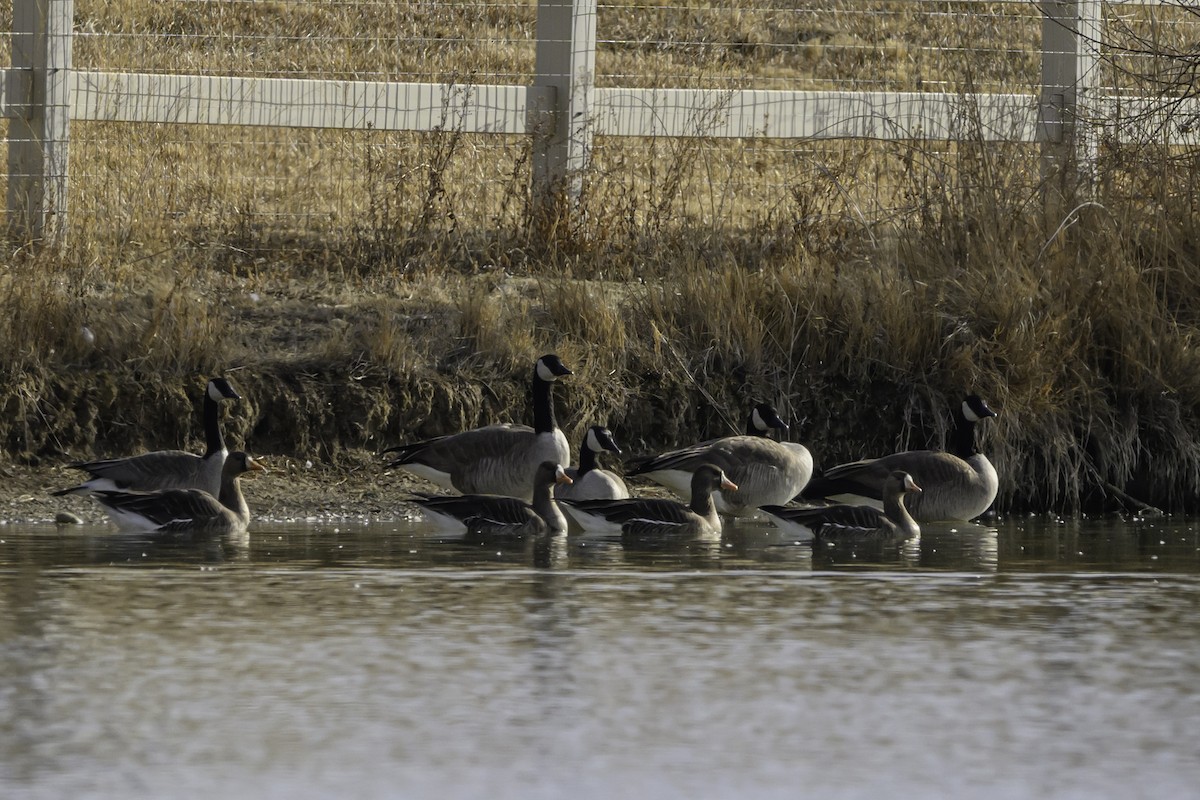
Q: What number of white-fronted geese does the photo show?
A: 4